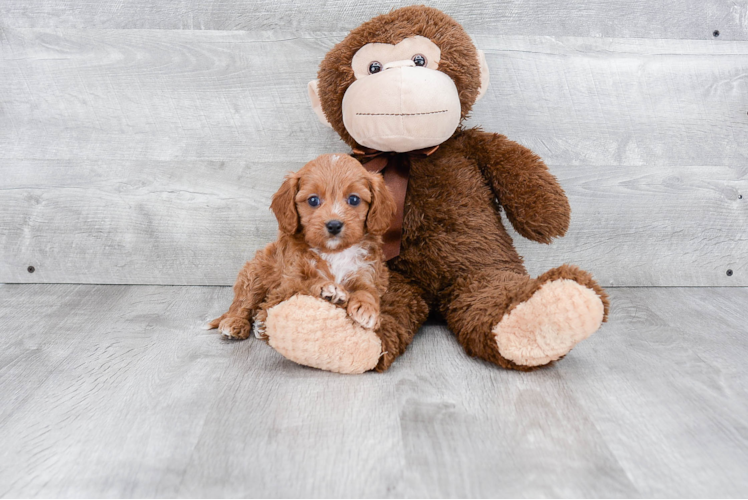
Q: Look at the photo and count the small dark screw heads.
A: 3